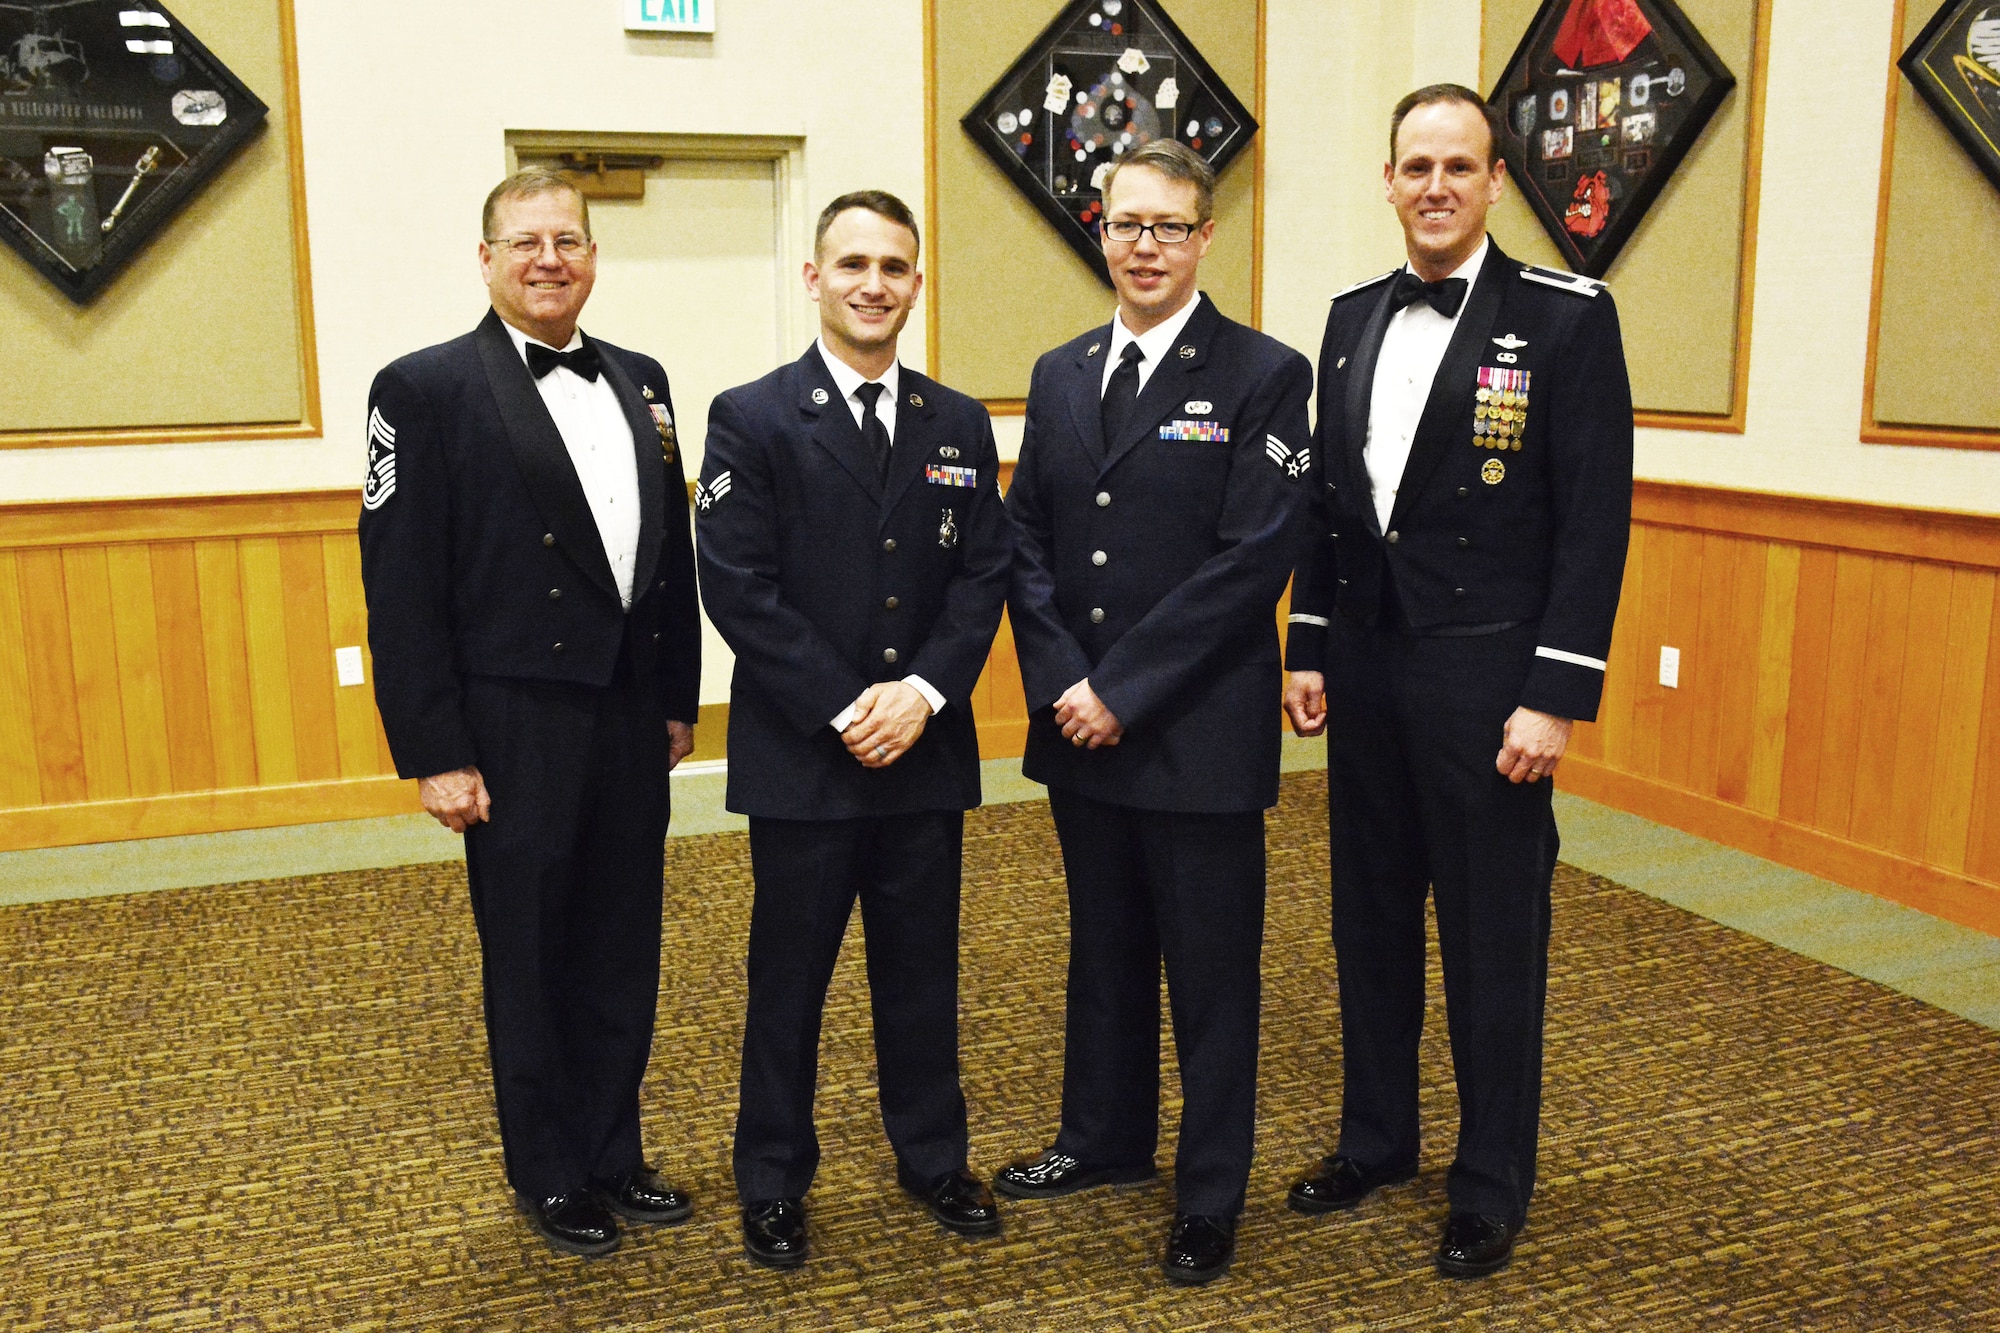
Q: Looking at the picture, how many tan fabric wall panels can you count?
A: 4